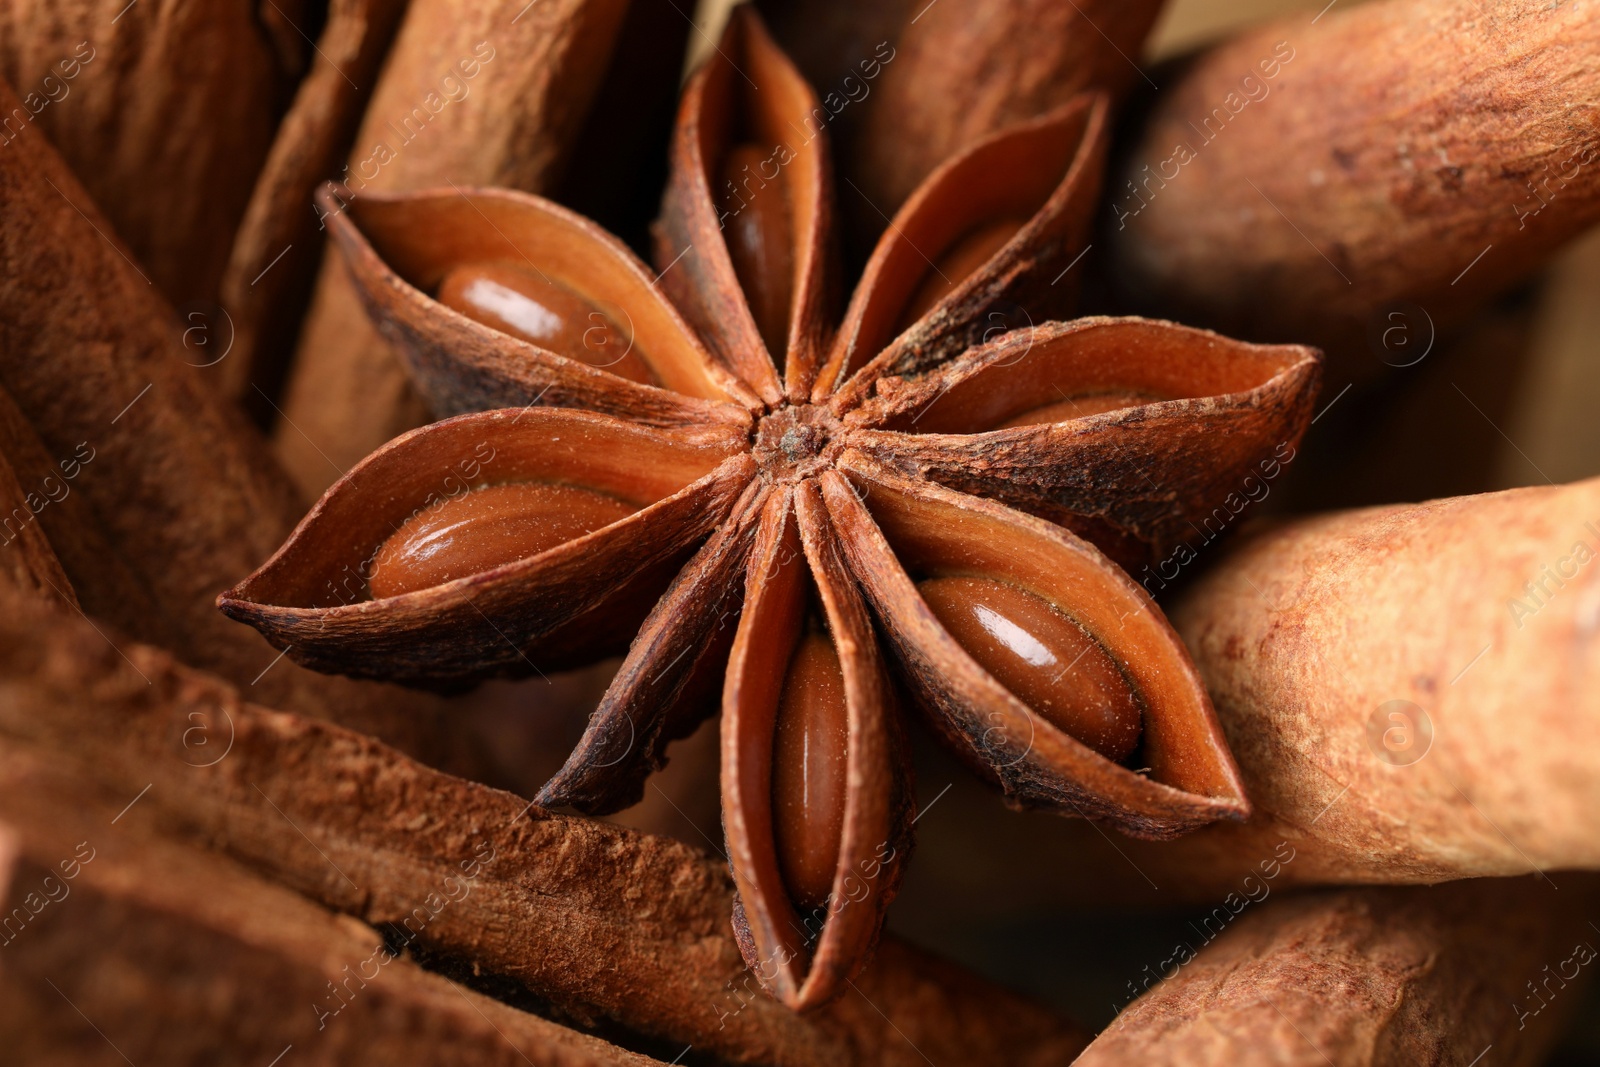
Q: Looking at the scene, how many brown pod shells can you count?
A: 8